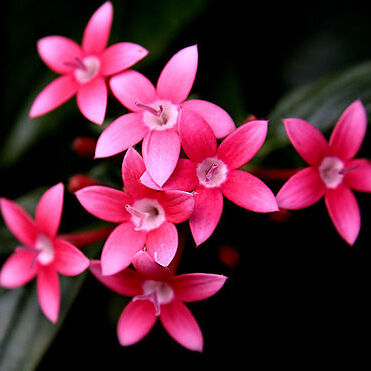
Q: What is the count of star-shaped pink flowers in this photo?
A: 7